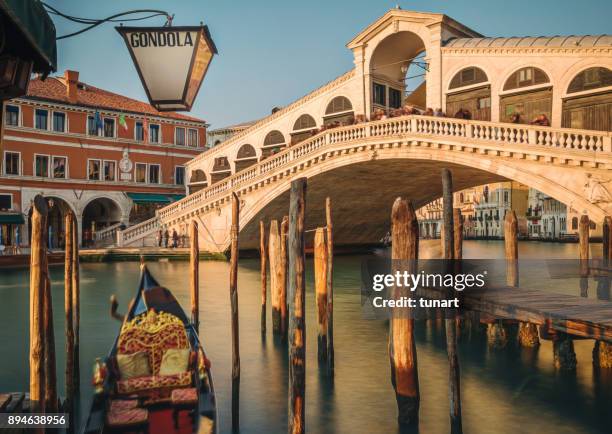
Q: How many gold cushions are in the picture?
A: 2